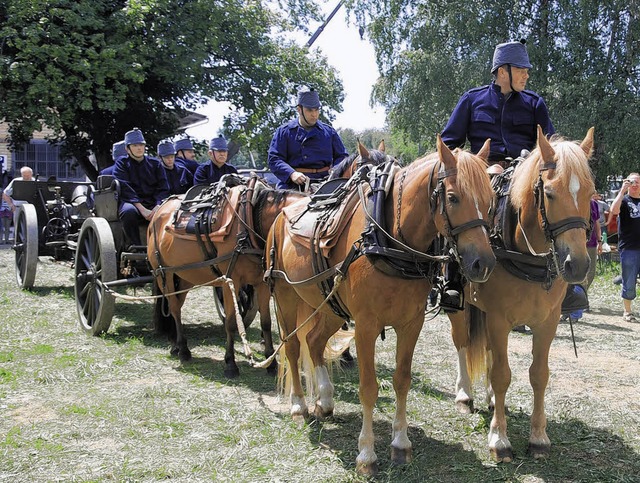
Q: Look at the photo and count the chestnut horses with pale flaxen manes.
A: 2